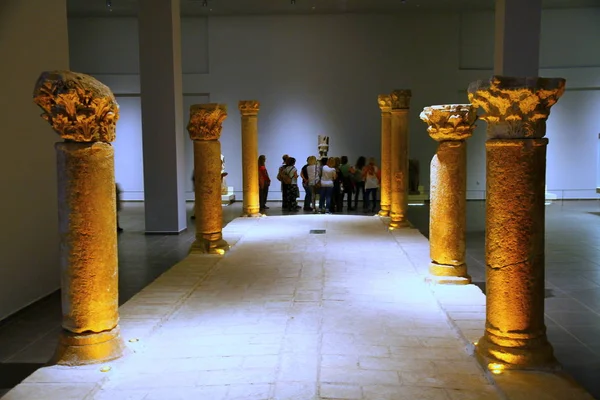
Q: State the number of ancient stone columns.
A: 7